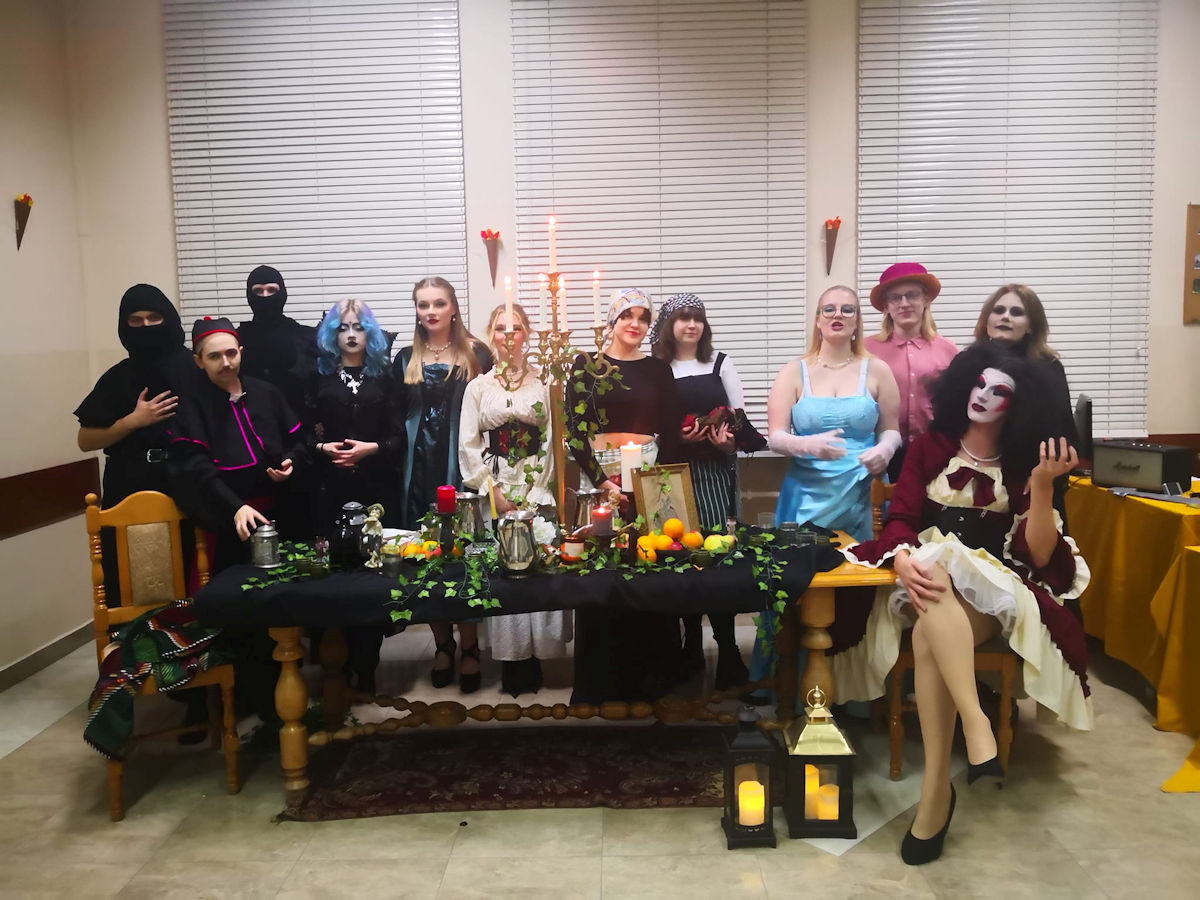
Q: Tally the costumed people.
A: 12